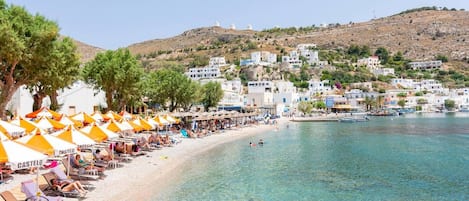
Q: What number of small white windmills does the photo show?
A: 3